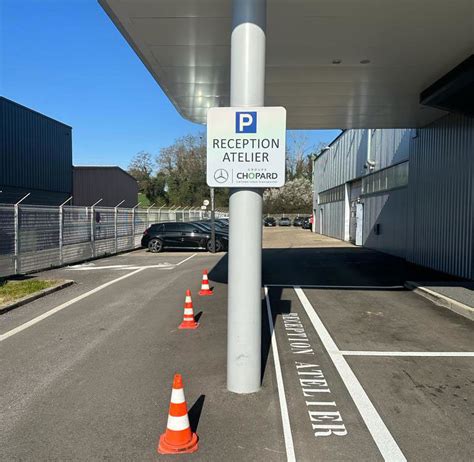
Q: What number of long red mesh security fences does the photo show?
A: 0